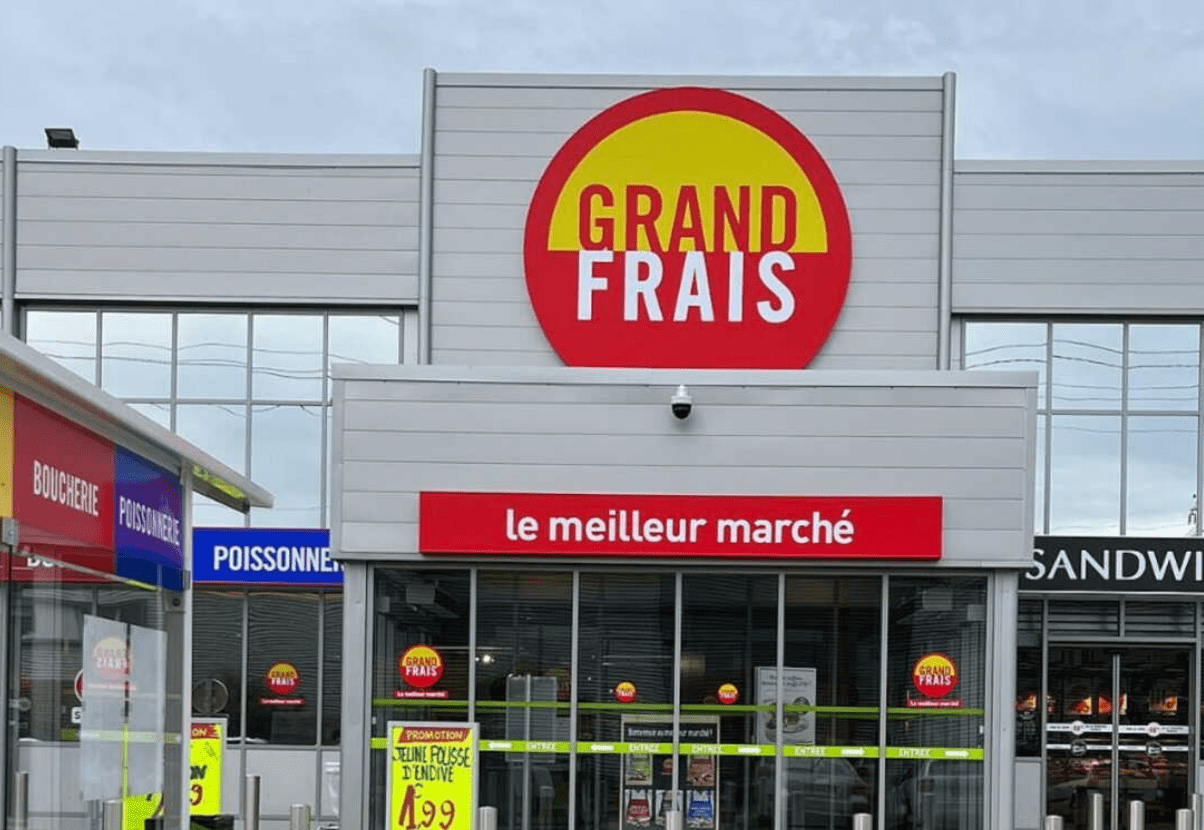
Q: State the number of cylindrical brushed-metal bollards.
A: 12